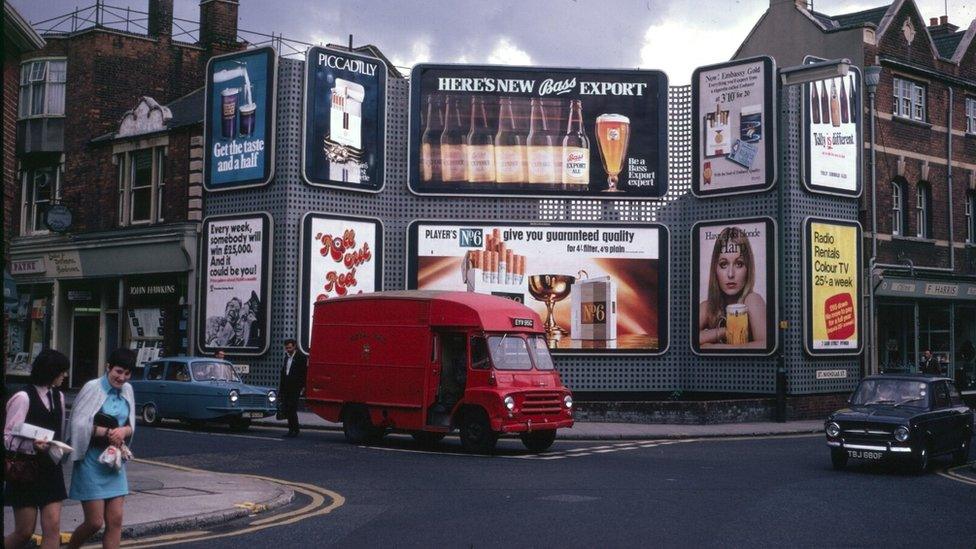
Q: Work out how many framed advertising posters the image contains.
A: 10